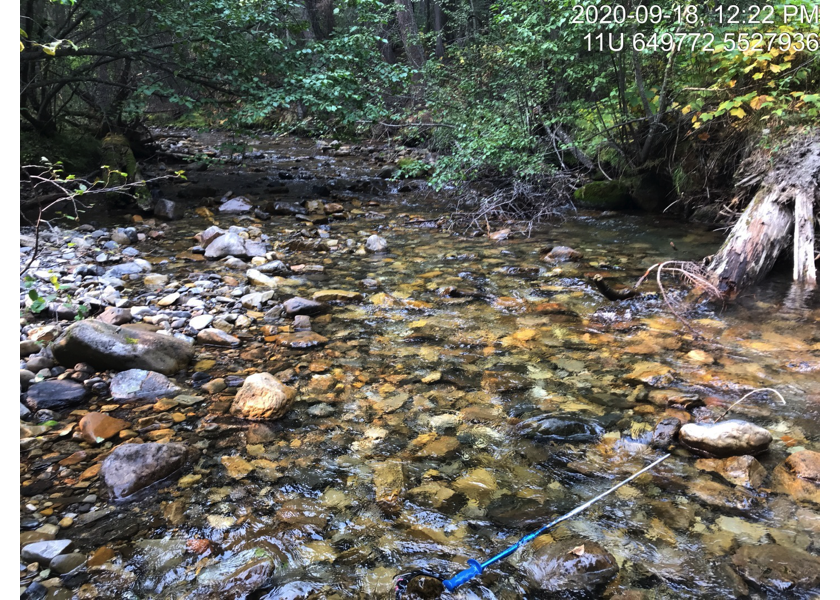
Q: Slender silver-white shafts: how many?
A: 1